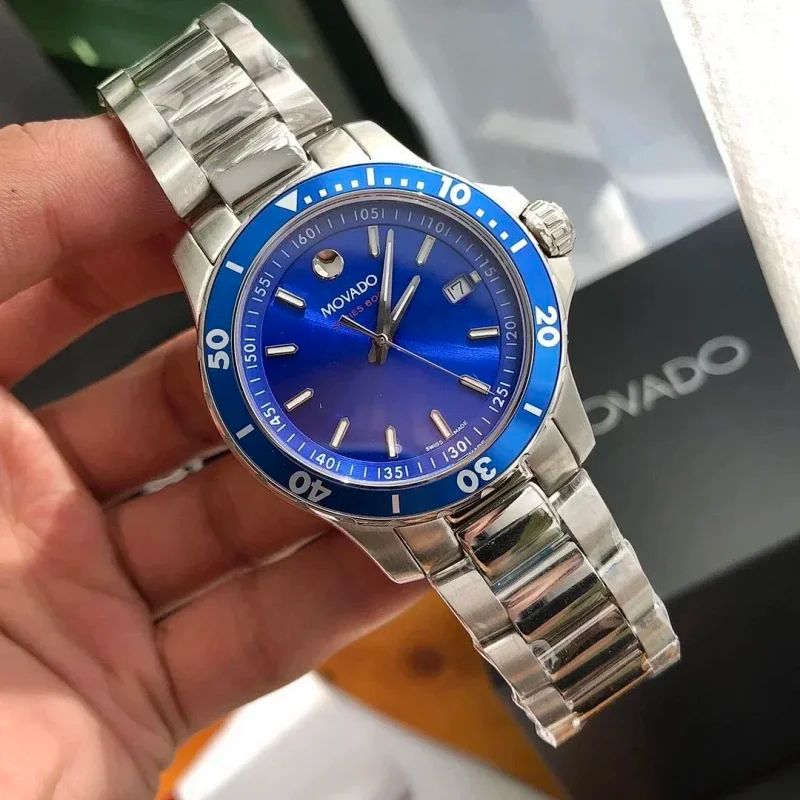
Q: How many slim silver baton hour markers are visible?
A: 10